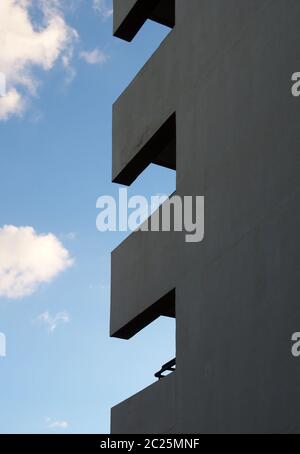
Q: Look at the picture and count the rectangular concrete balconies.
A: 4